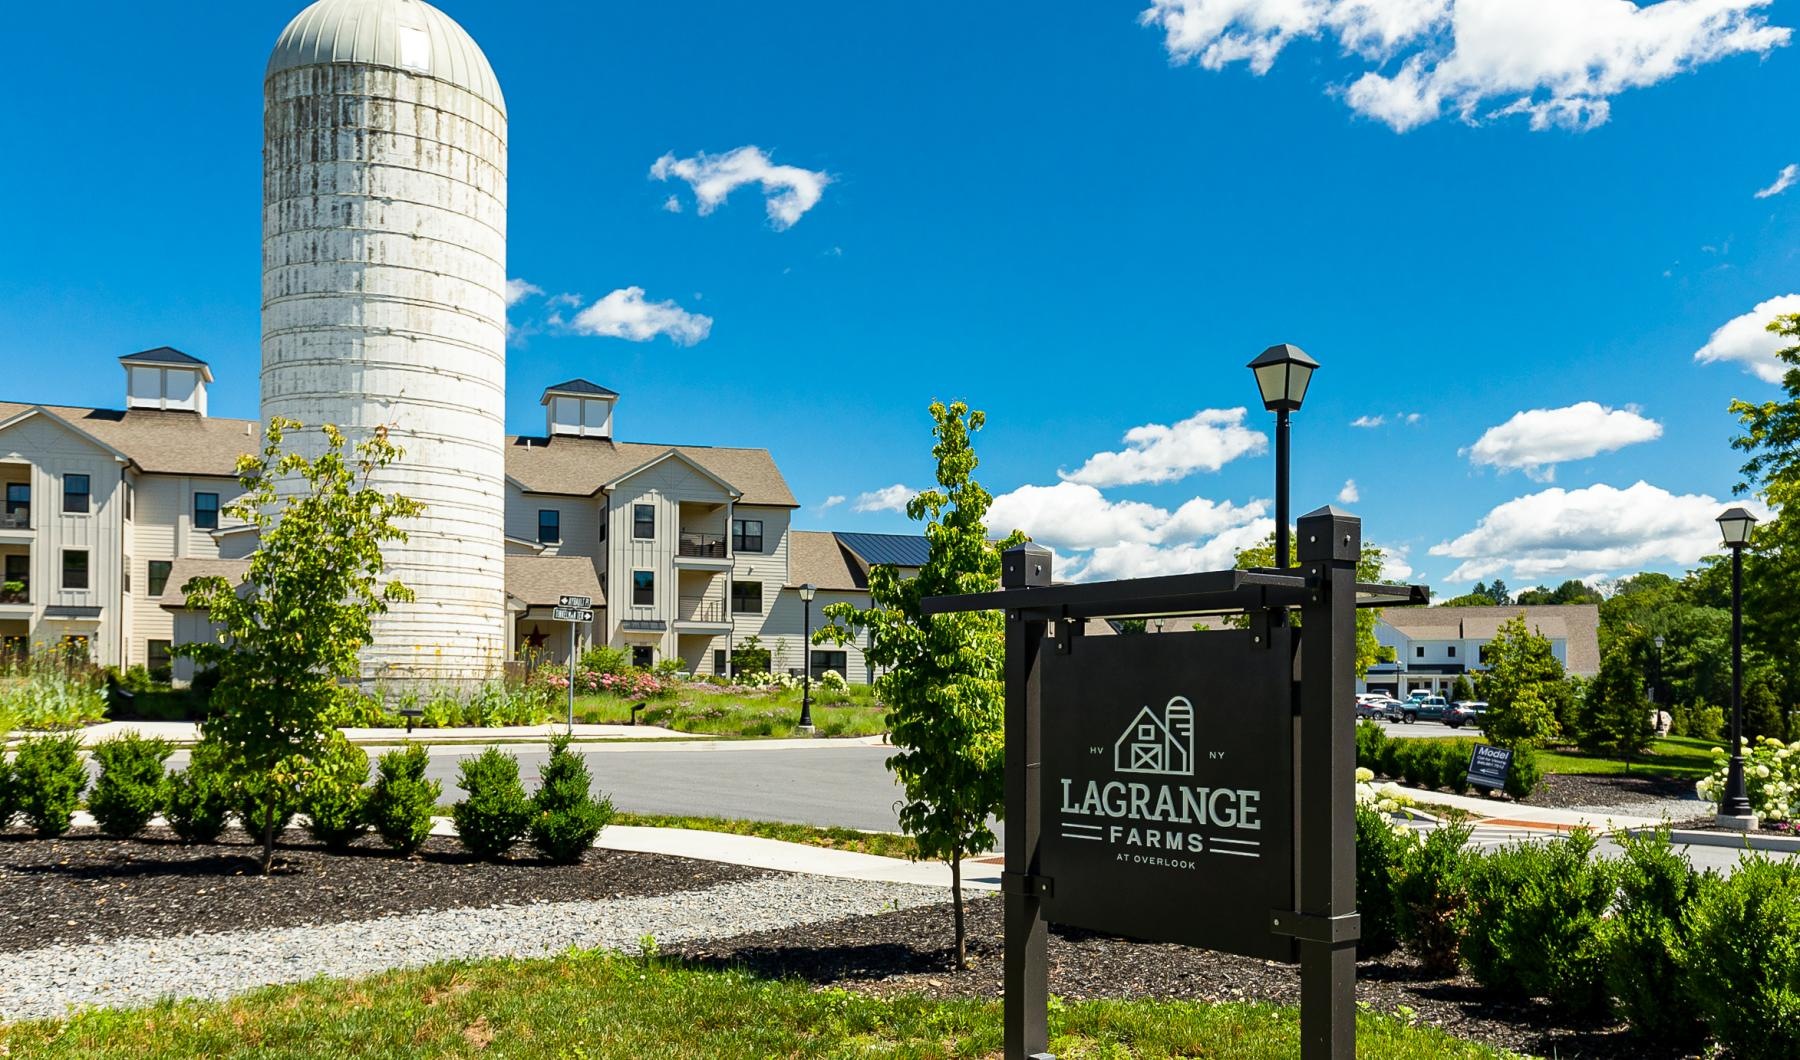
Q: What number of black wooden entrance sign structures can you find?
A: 1